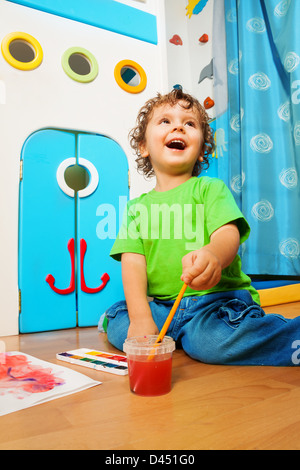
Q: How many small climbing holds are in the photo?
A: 4